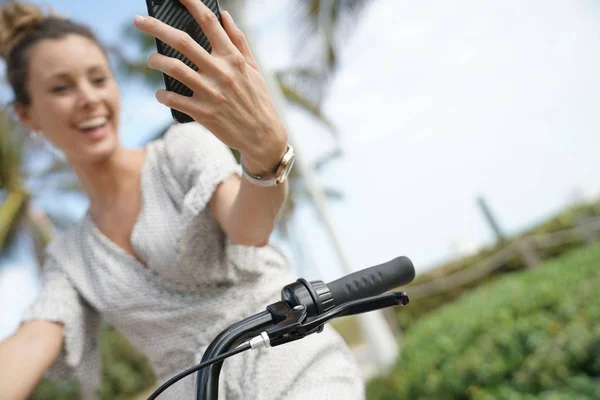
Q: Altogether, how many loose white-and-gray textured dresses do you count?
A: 1